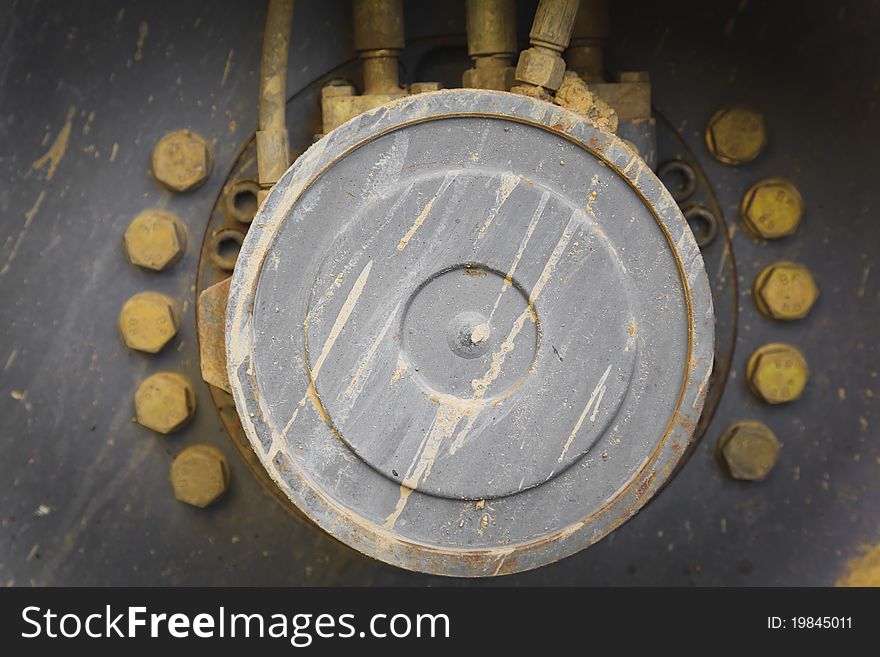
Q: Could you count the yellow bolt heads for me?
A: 10